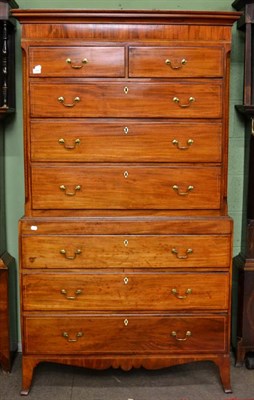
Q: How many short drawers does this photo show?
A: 2